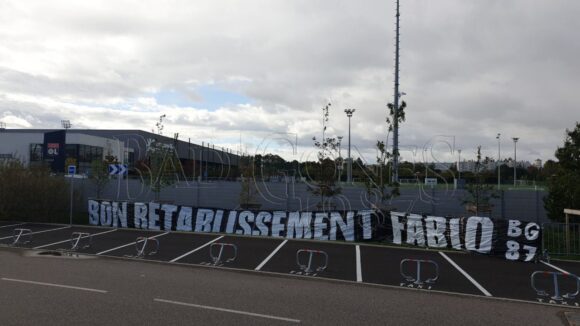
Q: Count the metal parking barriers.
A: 7